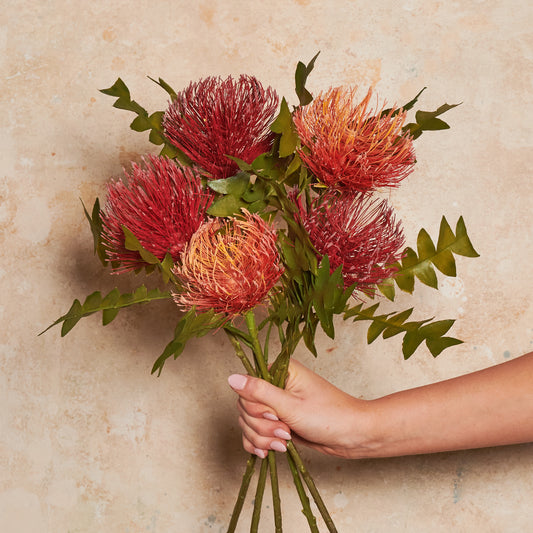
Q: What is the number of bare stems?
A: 5